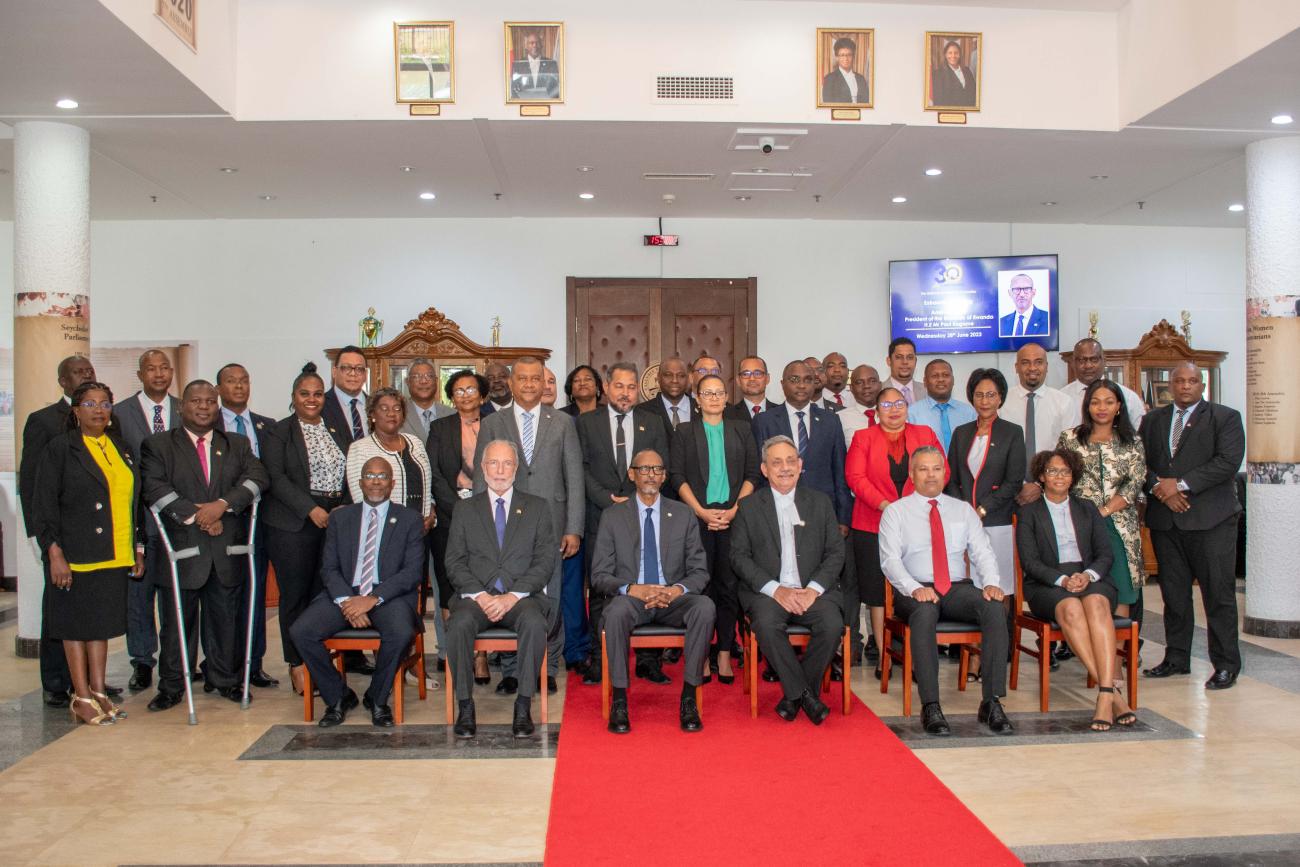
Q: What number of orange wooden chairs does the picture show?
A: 6